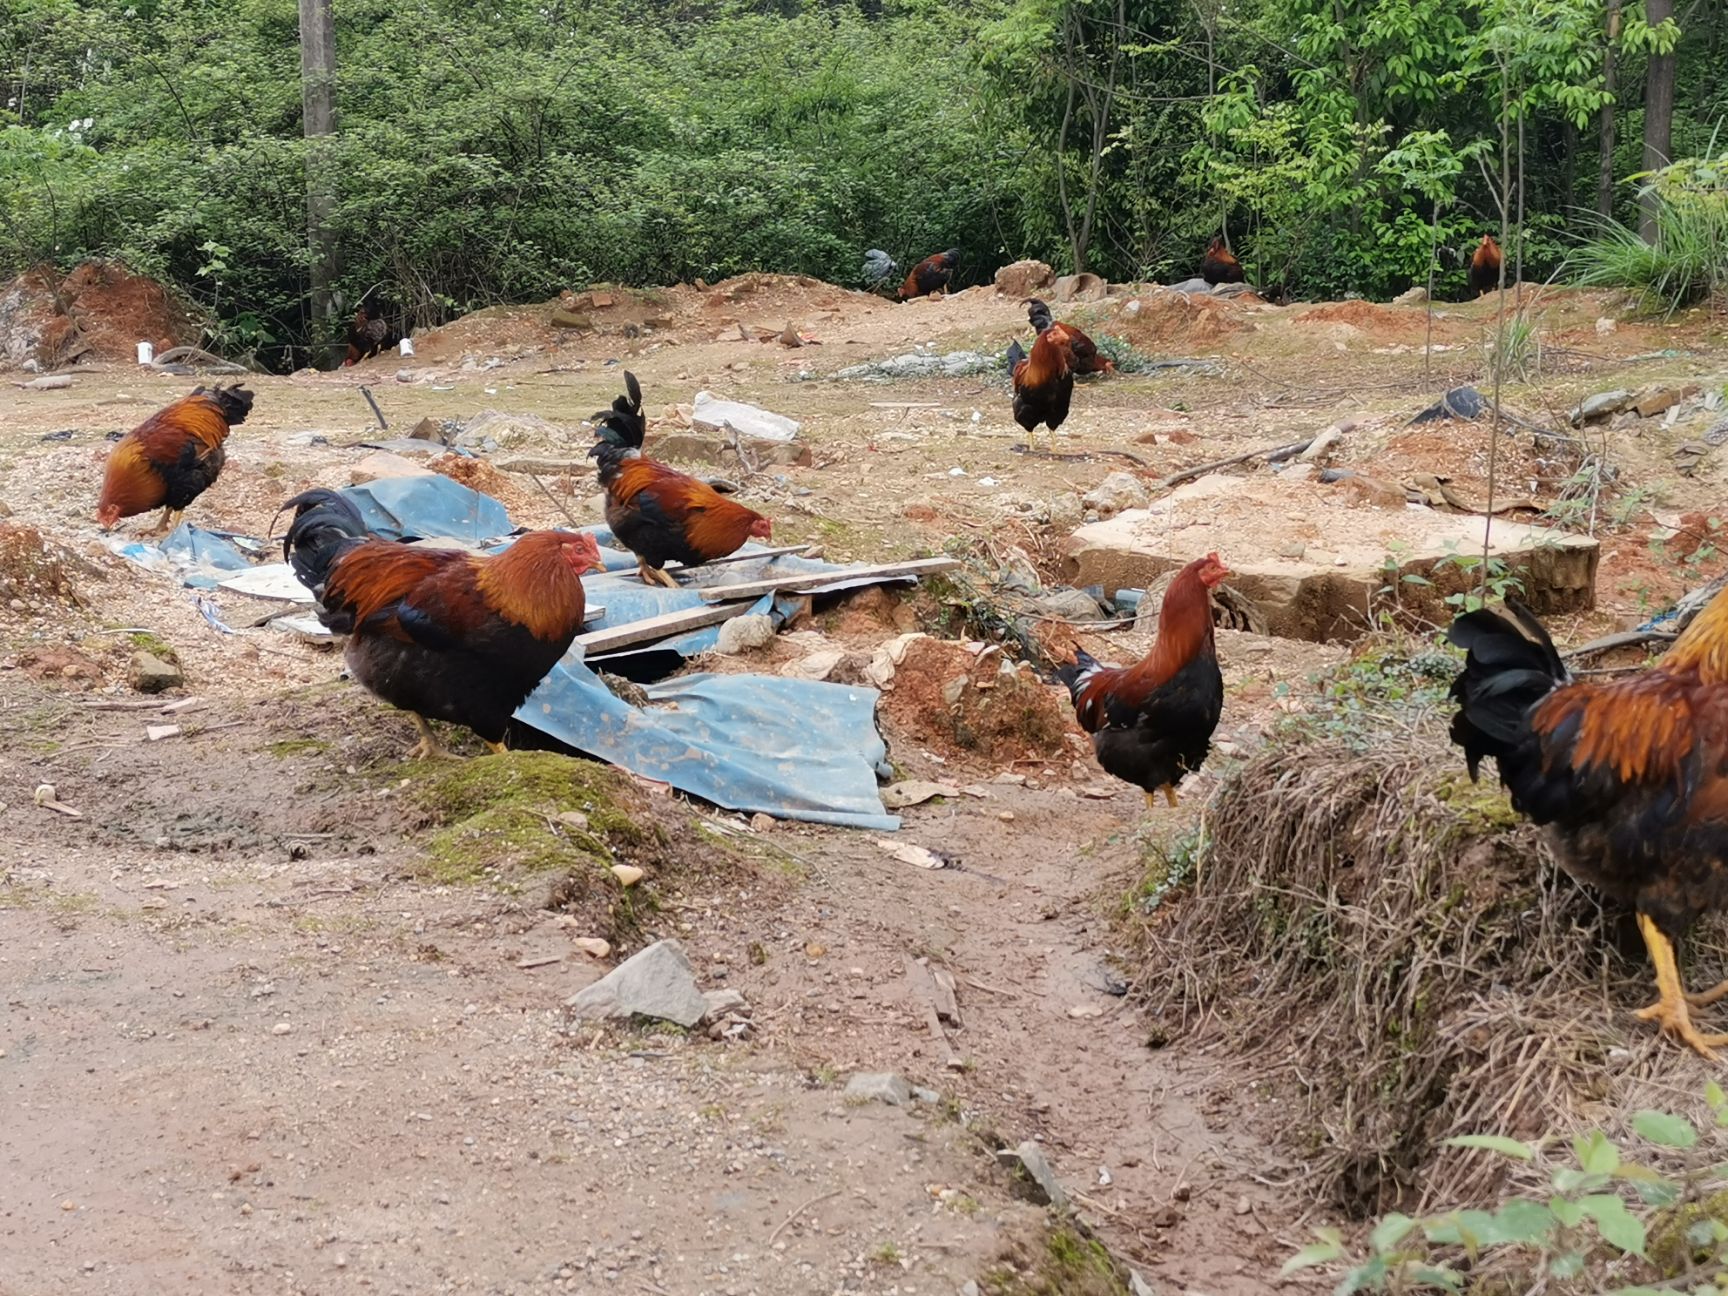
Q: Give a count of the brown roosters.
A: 11